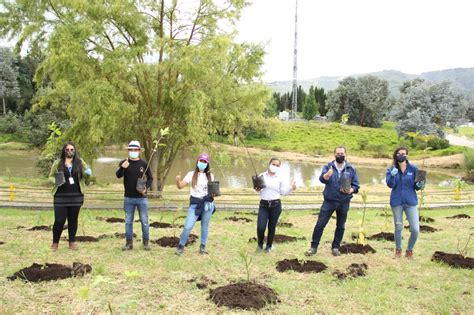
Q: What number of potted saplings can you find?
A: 6